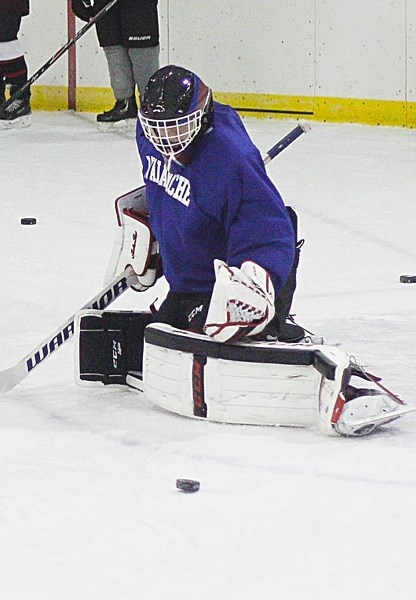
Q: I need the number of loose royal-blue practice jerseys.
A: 1